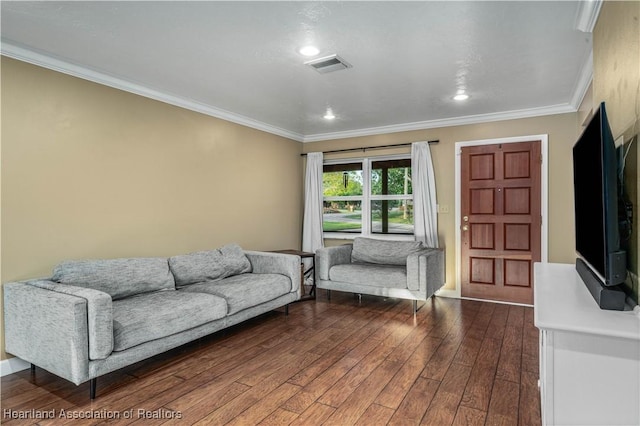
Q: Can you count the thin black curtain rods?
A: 1